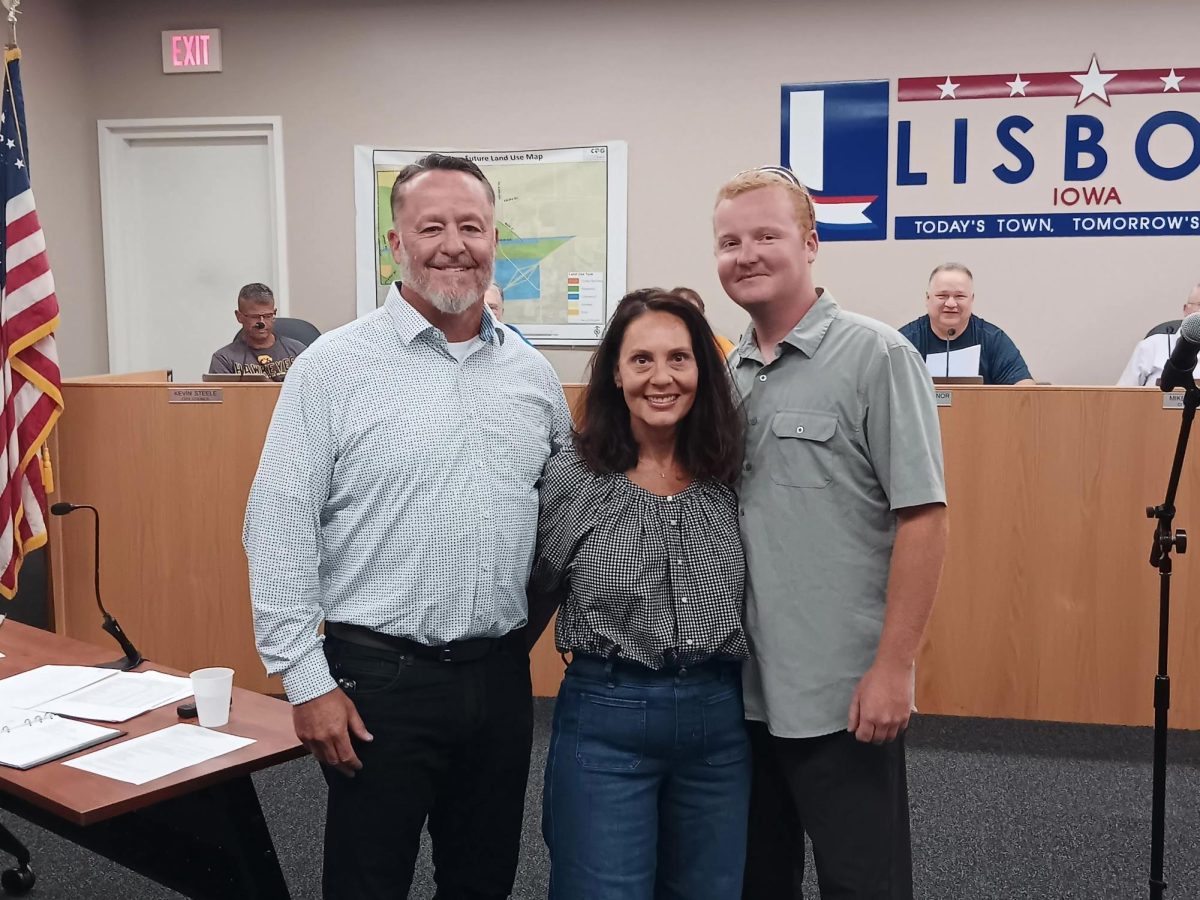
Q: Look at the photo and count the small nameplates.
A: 3